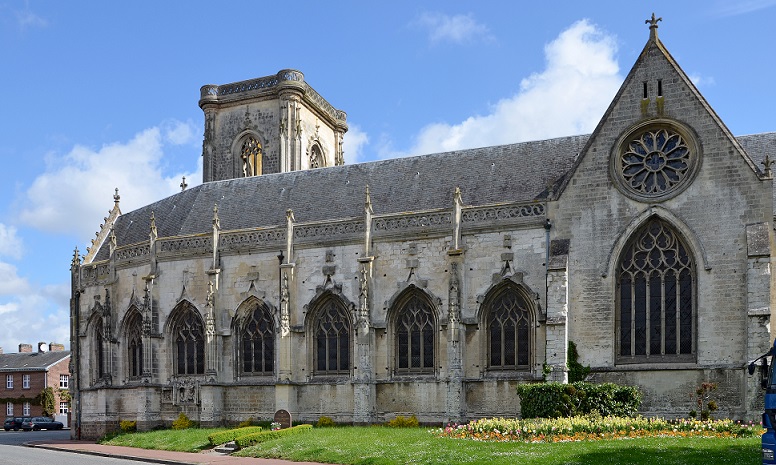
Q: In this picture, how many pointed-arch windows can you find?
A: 10